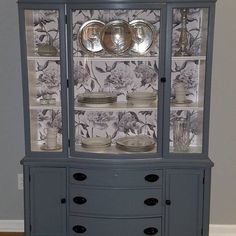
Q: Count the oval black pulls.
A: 6